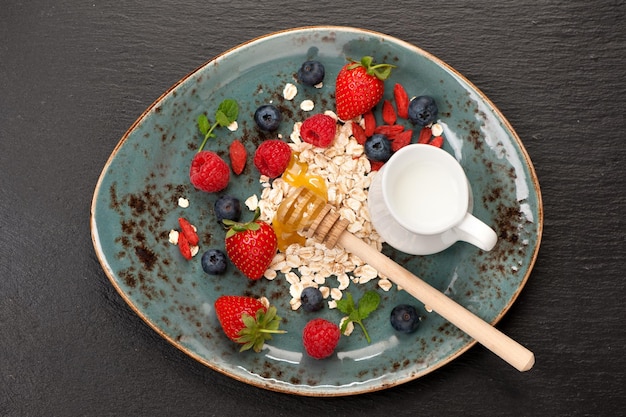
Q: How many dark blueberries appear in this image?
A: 8